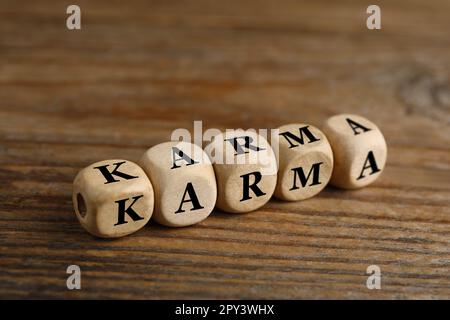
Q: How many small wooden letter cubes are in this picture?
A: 5